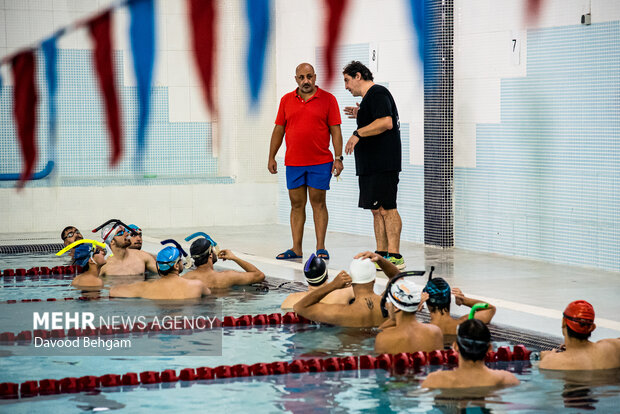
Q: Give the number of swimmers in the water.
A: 12